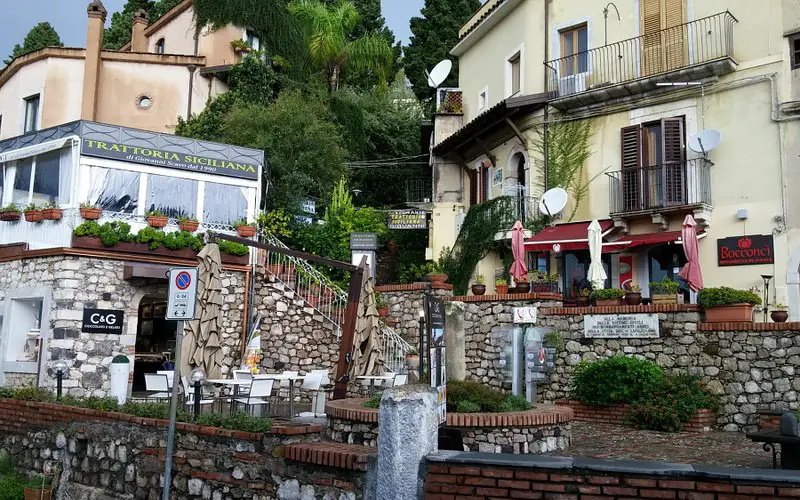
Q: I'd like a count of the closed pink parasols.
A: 2